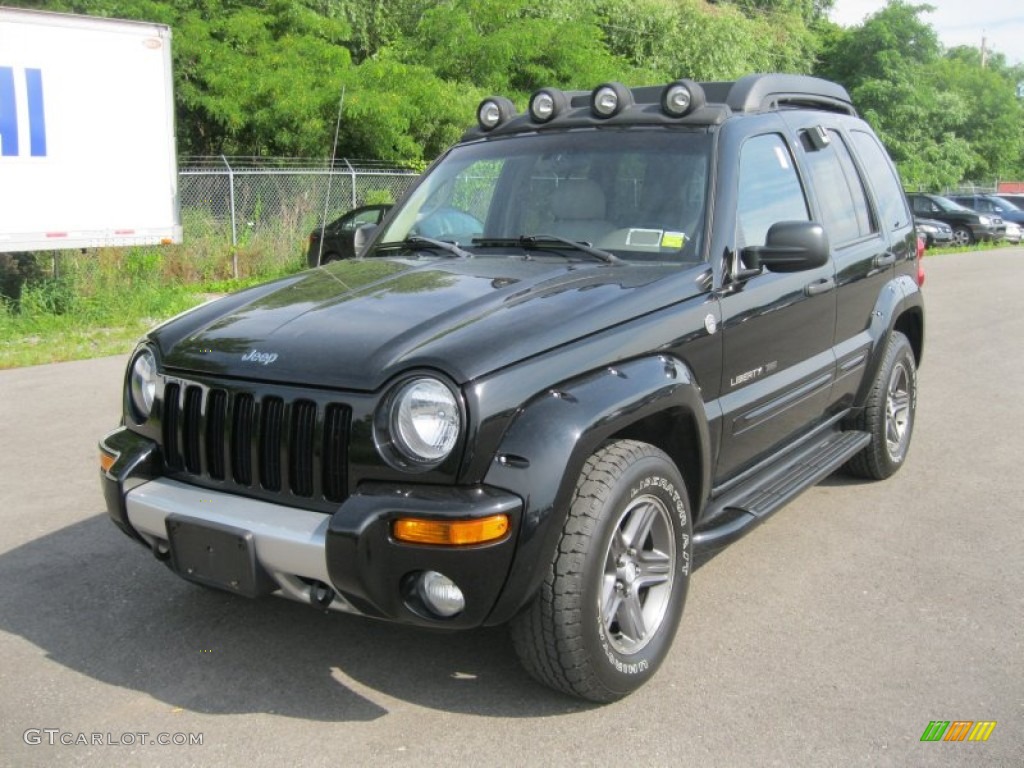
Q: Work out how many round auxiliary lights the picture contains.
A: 4